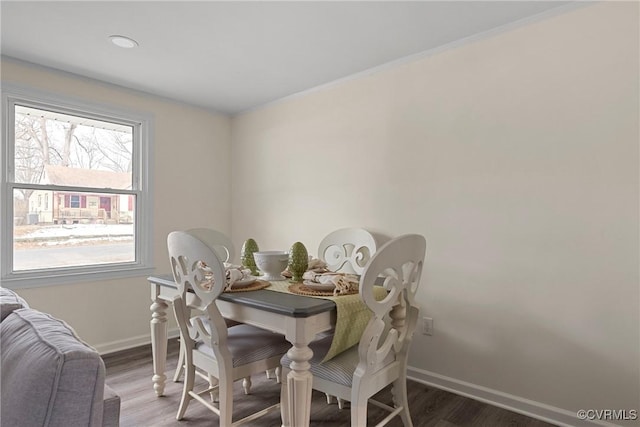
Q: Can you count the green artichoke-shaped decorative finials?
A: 2